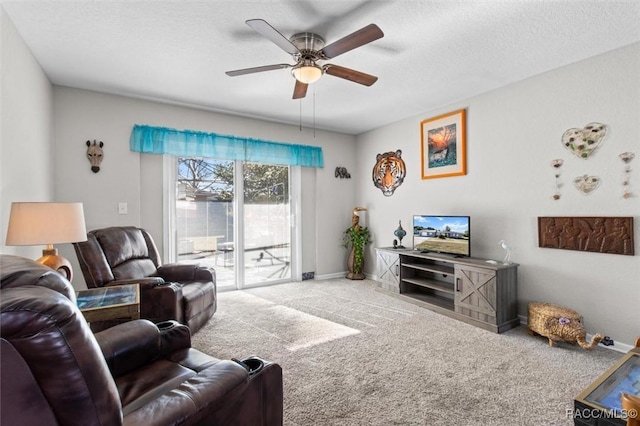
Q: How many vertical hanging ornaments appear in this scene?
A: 2